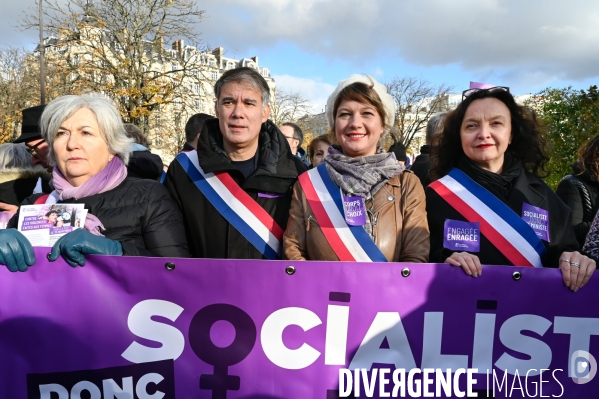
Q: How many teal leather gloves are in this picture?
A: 2